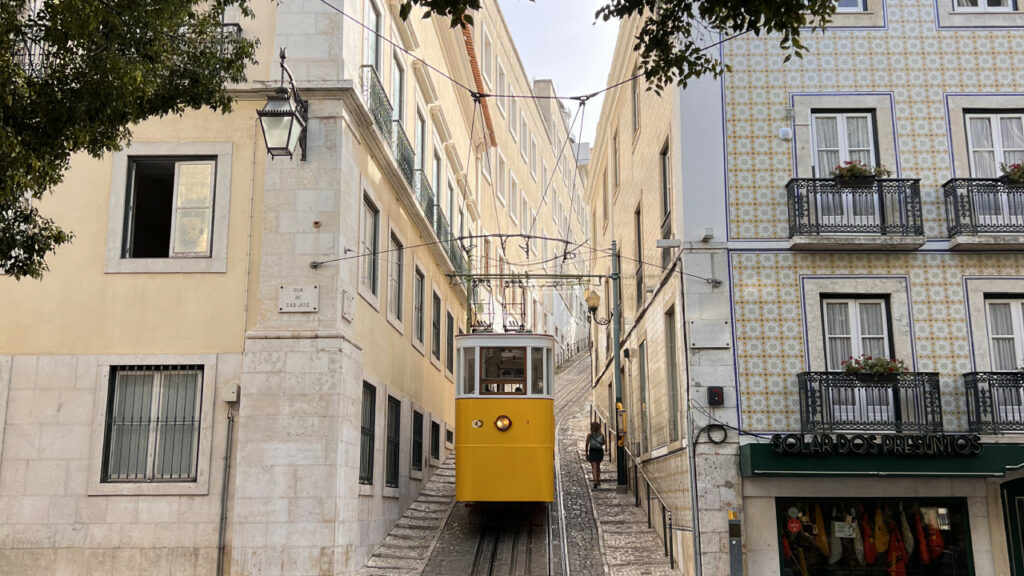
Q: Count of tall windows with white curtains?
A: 4